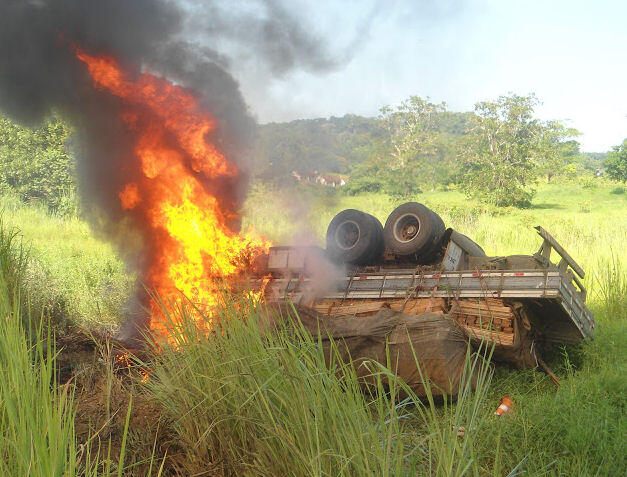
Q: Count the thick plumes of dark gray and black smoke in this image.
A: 1